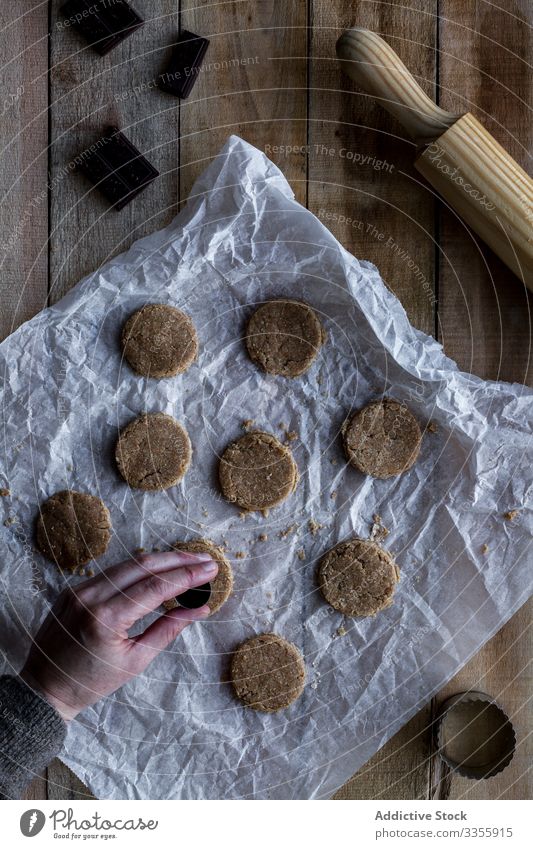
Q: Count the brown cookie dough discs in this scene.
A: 9